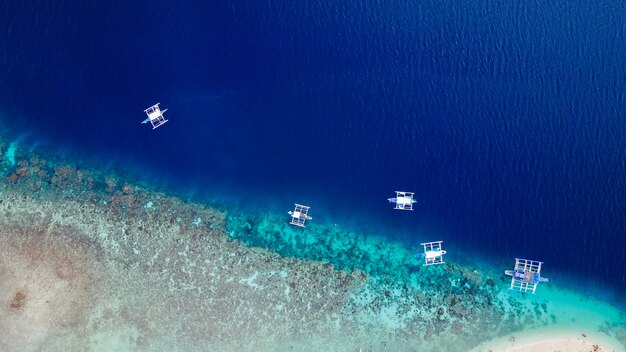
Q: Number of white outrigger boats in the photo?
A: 5